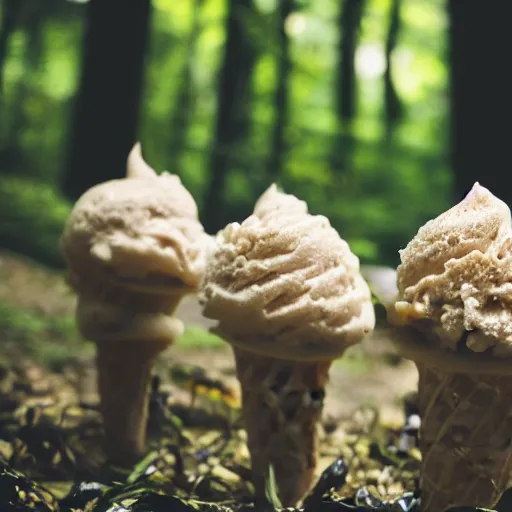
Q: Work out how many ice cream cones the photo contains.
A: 3